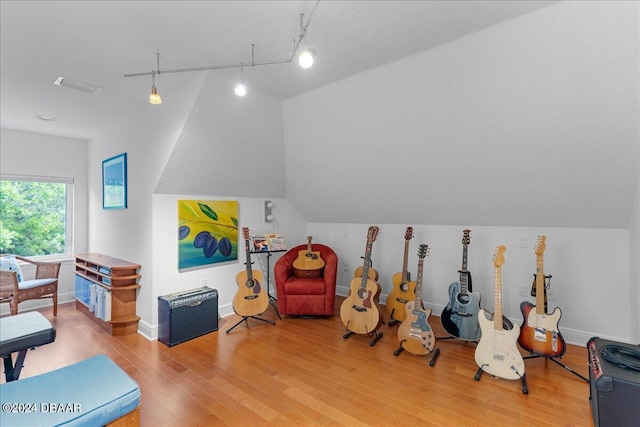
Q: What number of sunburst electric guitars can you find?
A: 1